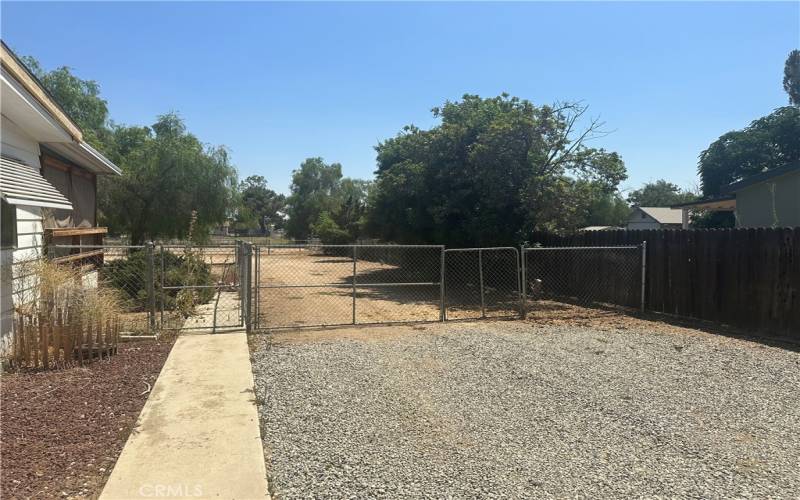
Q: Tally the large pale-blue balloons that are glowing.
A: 0